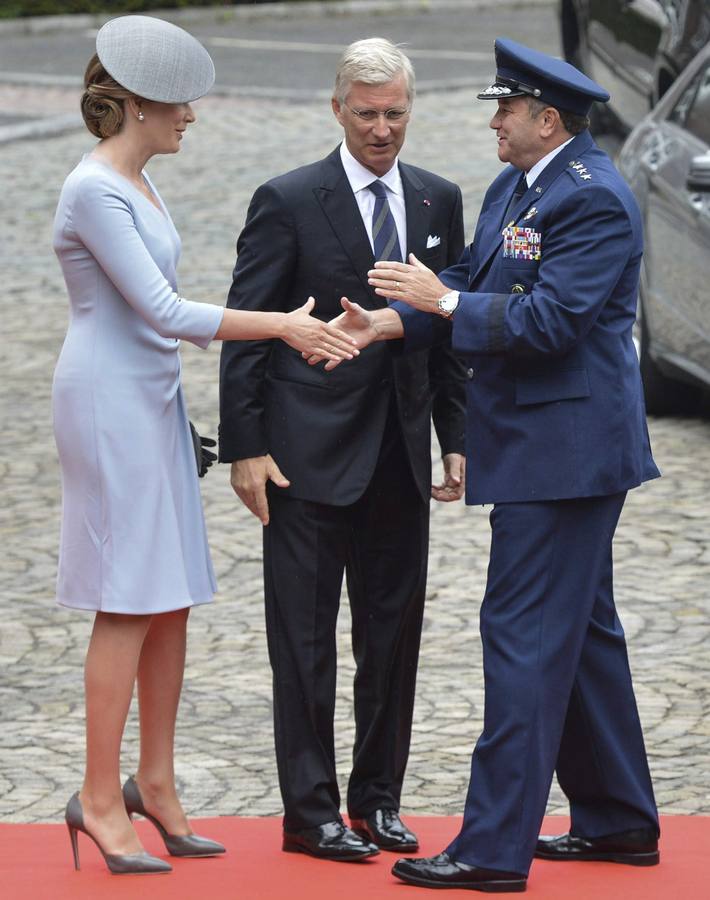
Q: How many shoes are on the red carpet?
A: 6